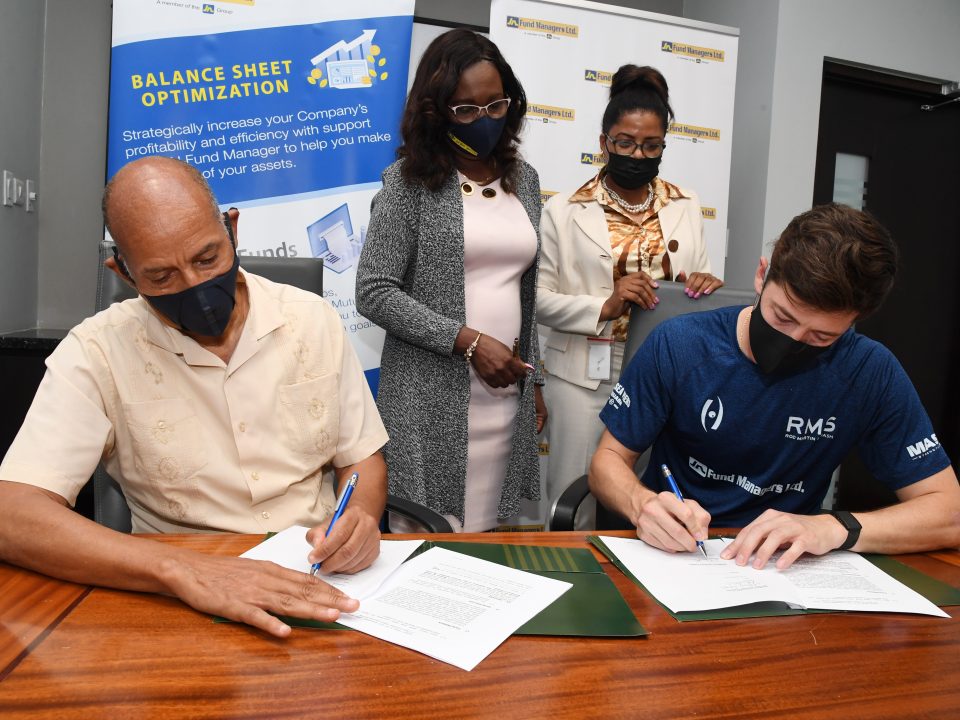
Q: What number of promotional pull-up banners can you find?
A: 2